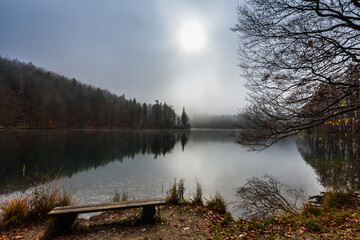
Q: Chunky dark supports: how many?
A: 2